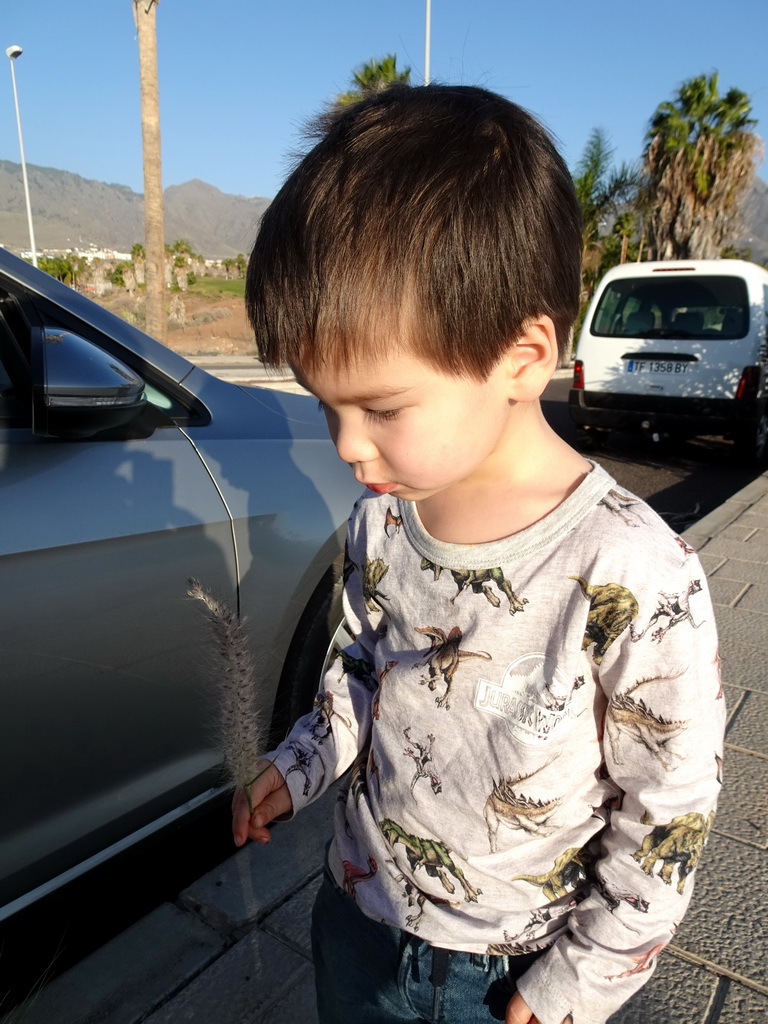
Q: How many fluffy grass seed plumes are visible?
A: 1